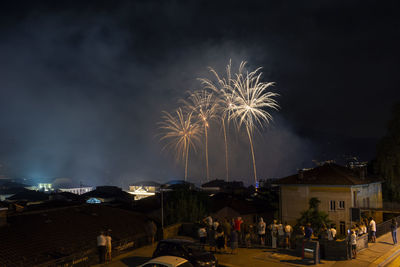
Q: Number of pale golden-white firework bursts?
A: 4